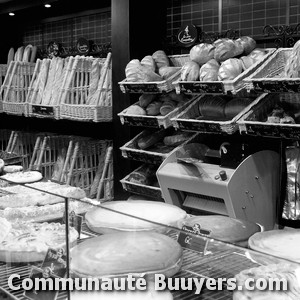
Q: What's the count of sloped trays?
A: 8